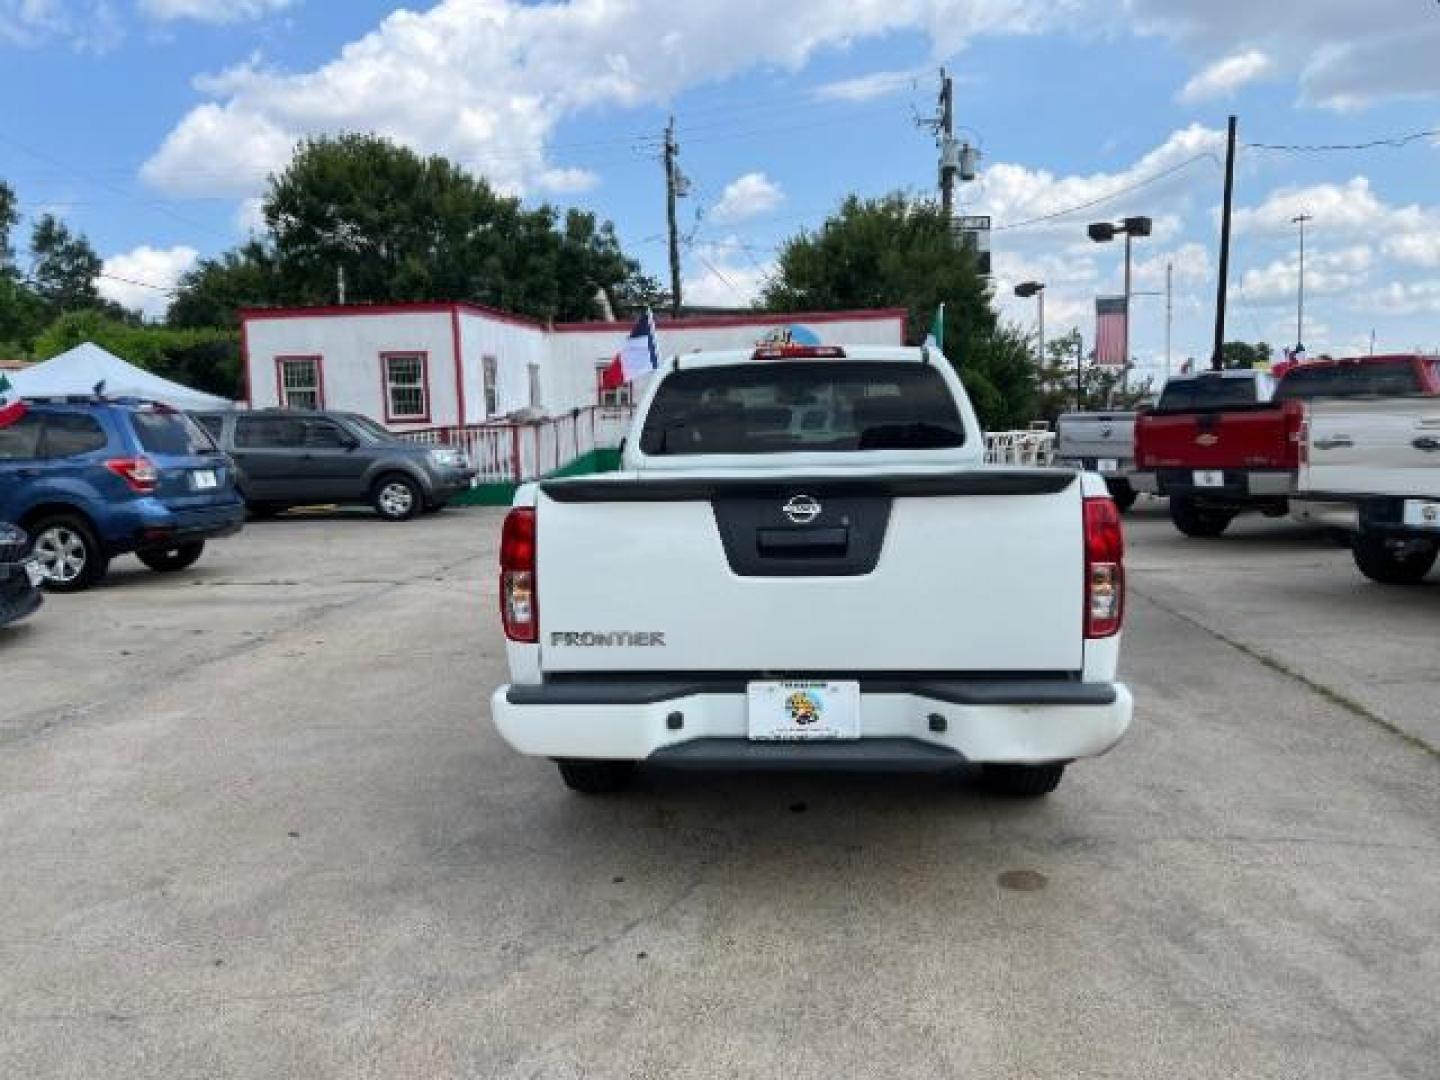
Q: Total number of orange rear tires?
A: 0